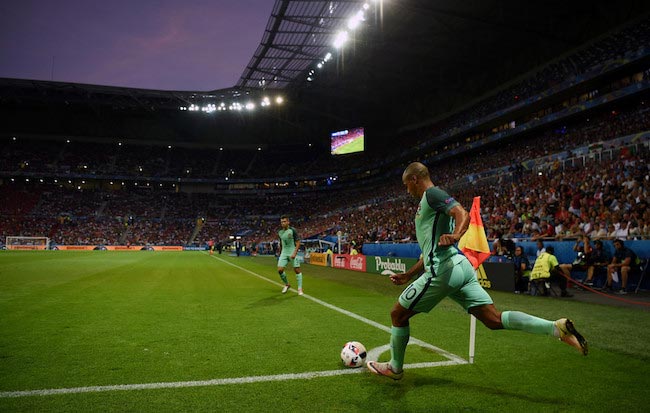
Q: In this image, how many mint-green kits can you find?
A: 2